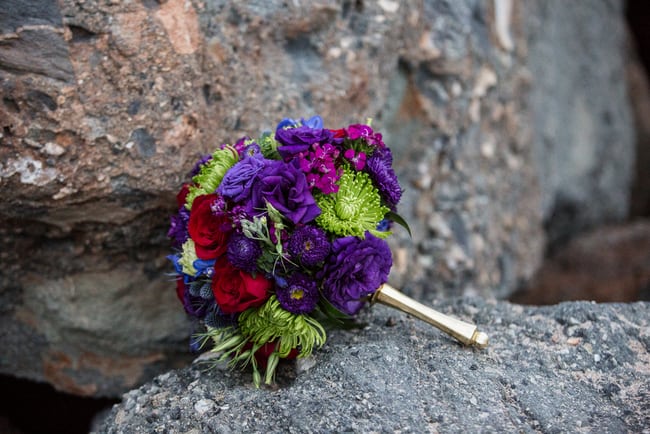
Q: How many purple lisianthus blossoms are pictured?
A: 4